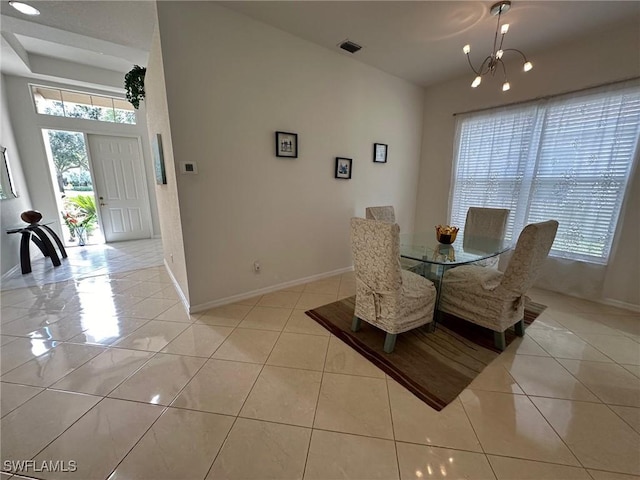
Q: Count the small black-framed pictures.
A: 3